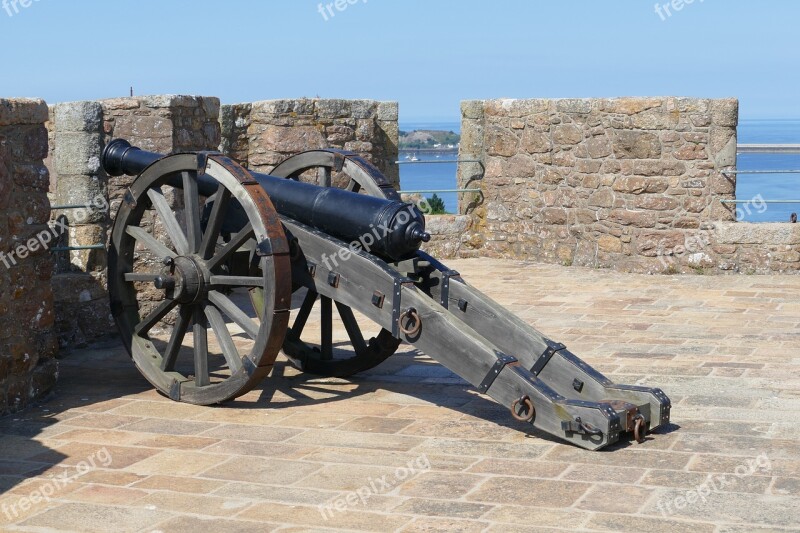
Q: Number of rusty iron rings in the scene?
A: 3